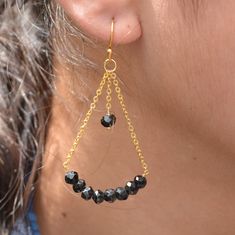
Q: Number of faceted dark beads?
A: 9